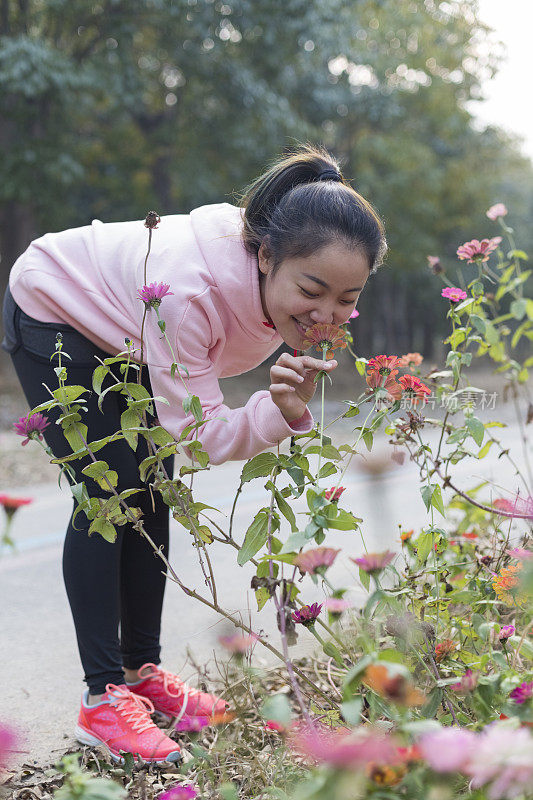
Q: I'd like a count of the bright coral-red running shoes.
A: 2